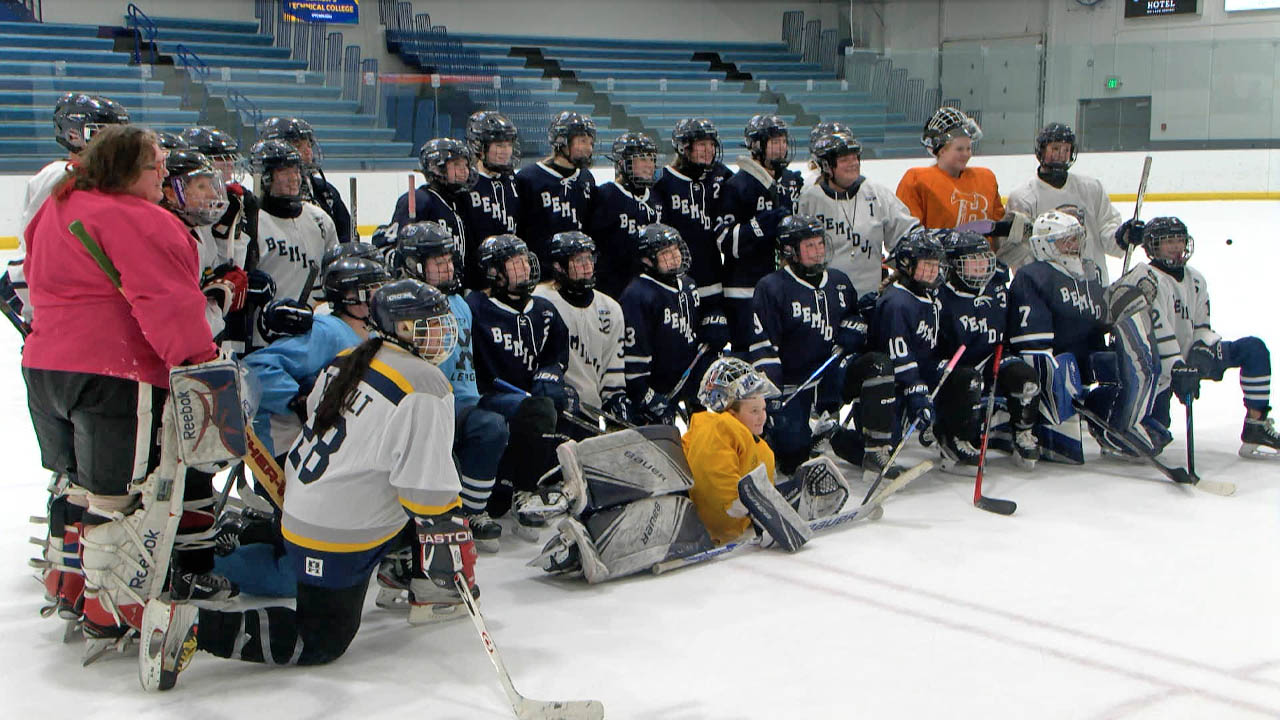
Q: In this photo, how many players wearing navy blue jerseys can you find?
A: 13